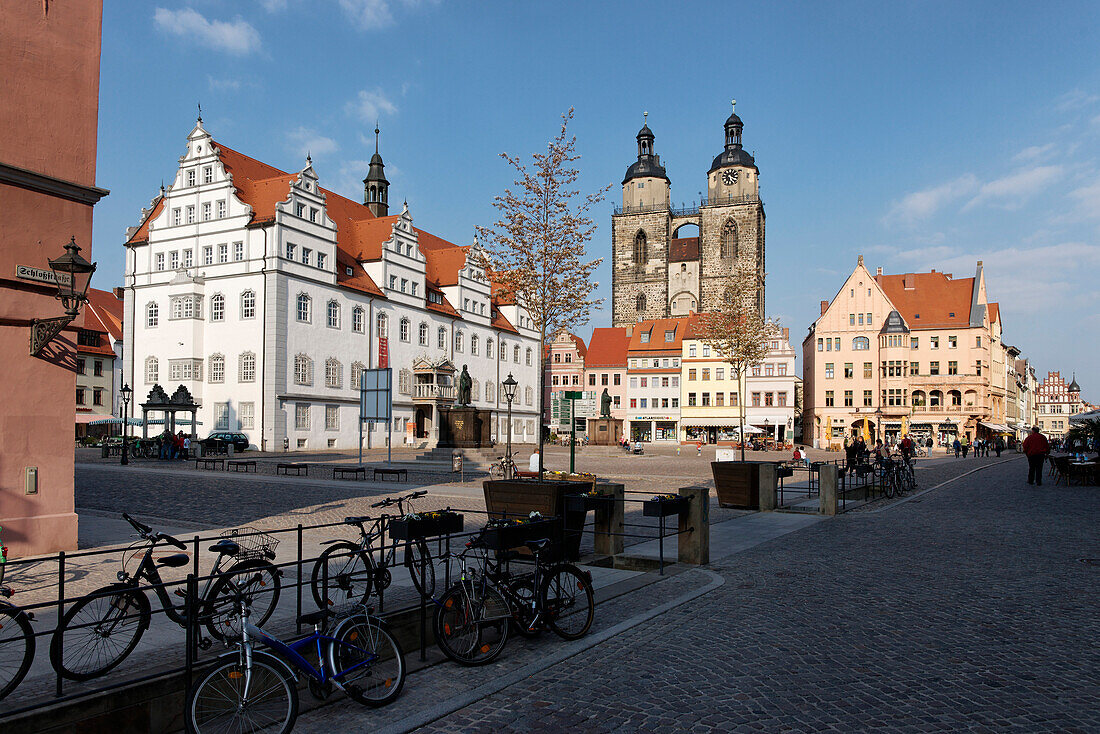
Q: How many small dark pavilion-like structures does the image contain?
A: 1